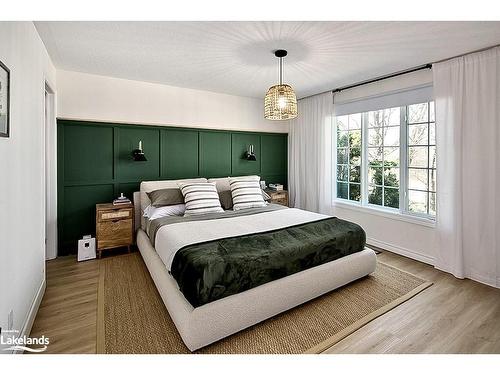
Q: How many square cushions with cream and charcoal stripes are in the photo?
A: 2